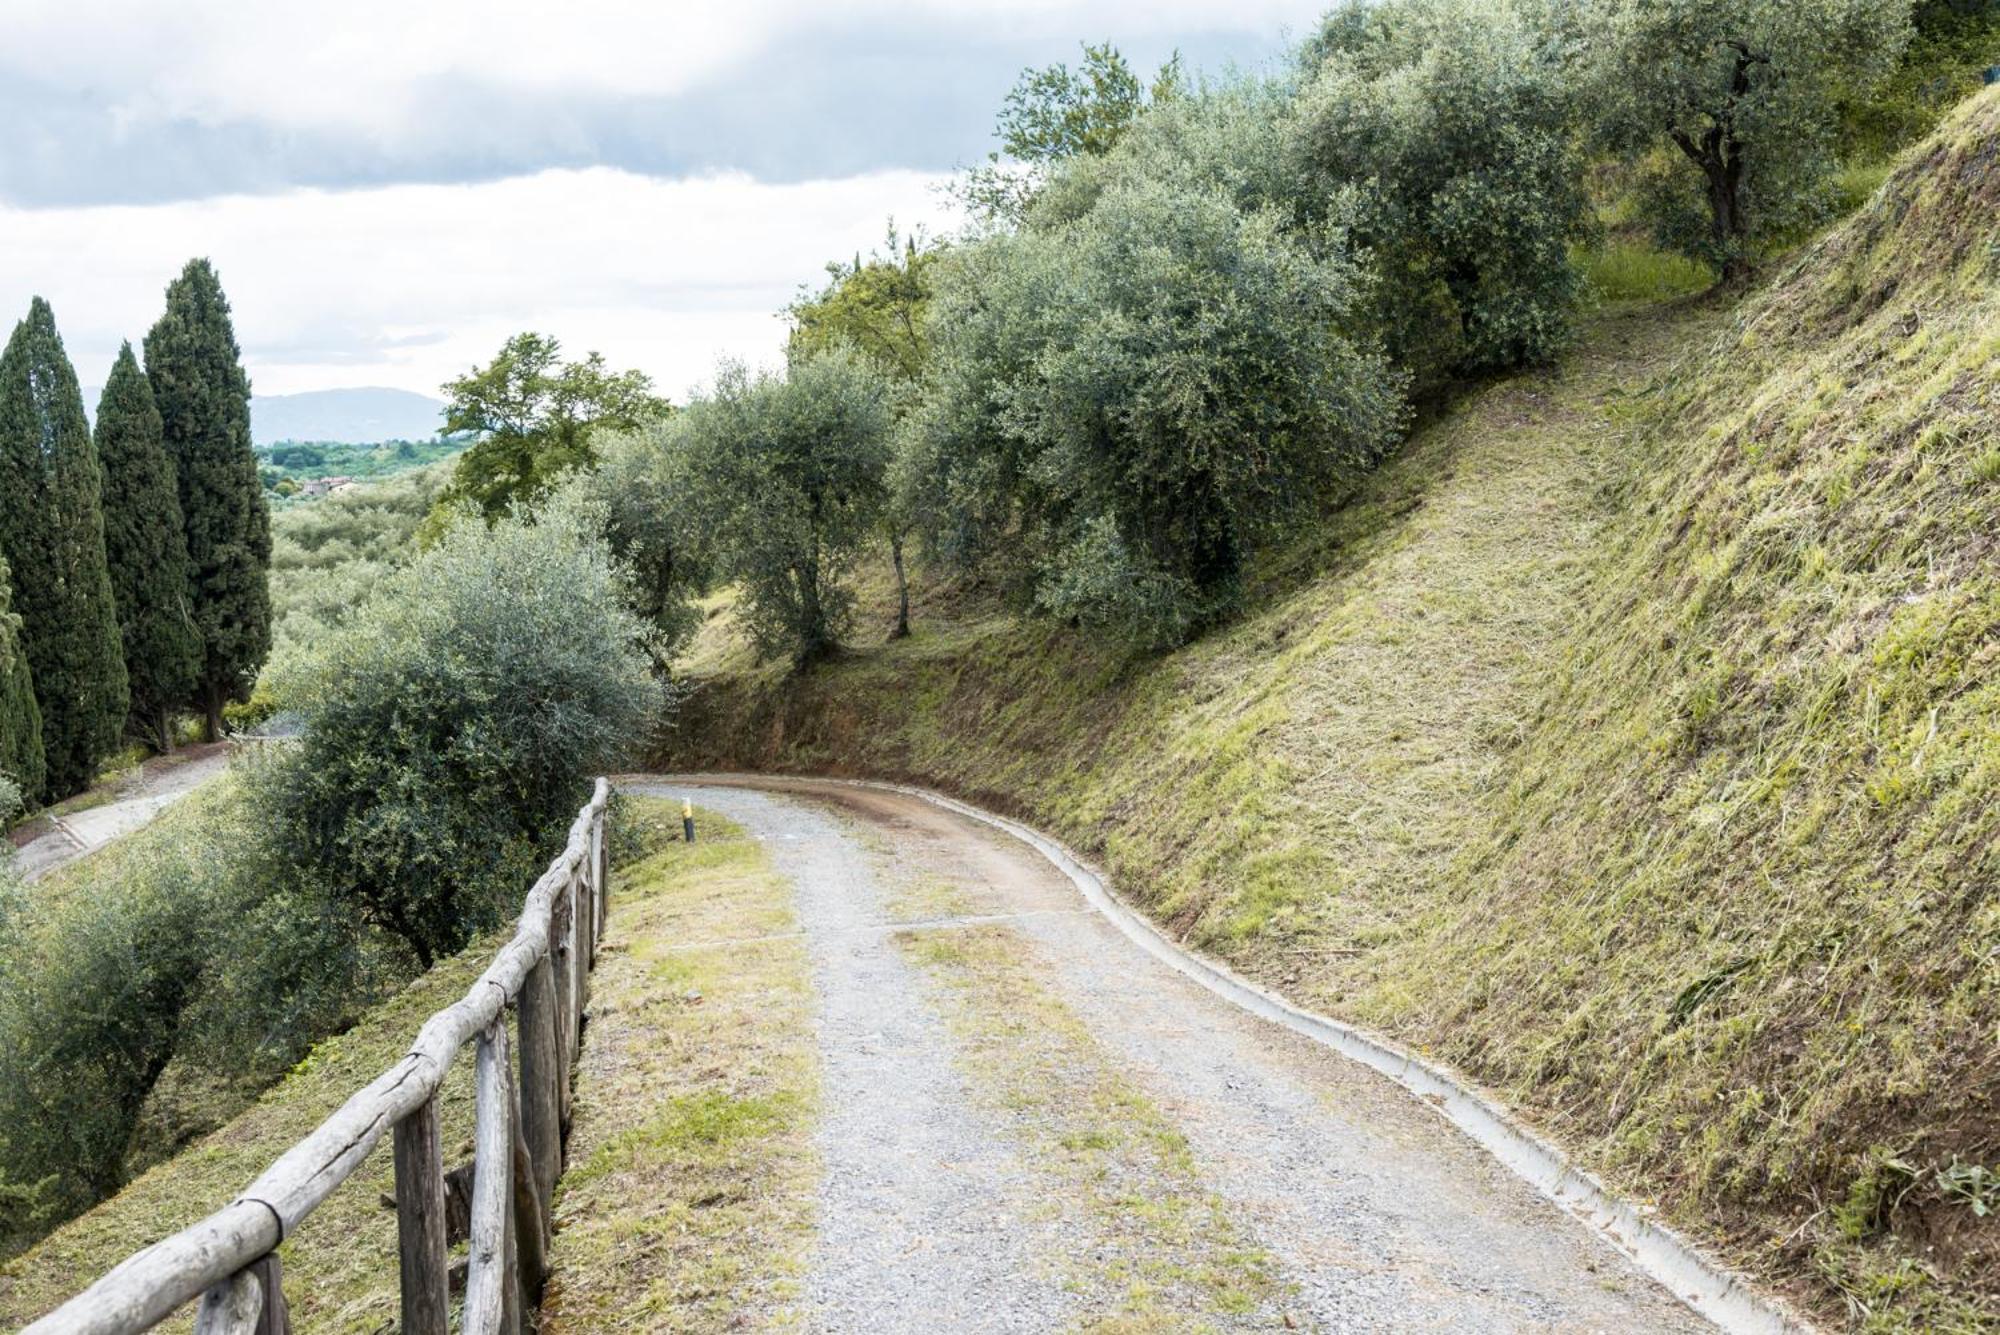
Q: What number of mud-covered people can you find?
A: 0